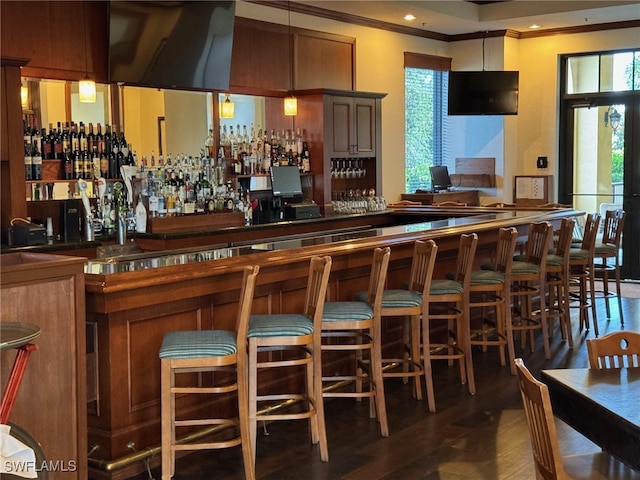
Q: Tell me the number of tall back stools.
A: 10